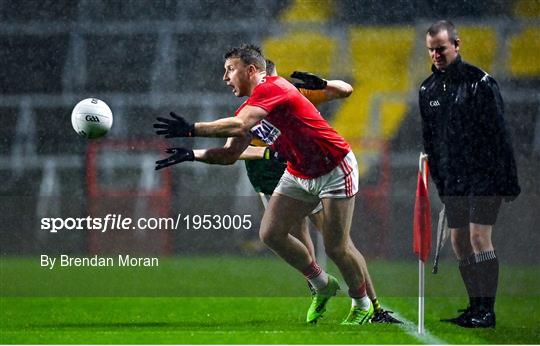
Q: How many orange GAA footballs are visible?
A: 0